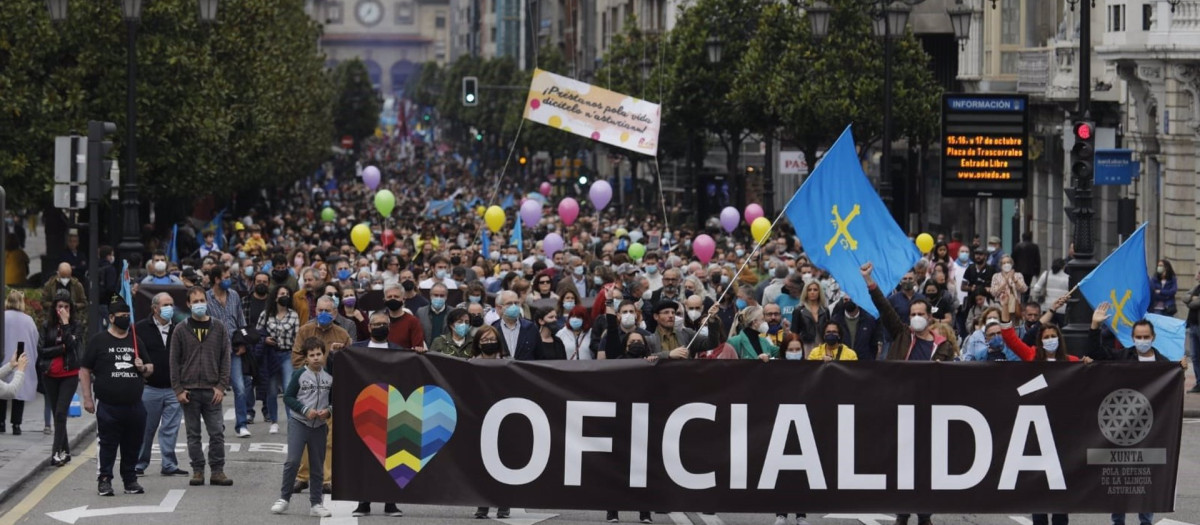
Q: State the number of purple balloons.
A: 5